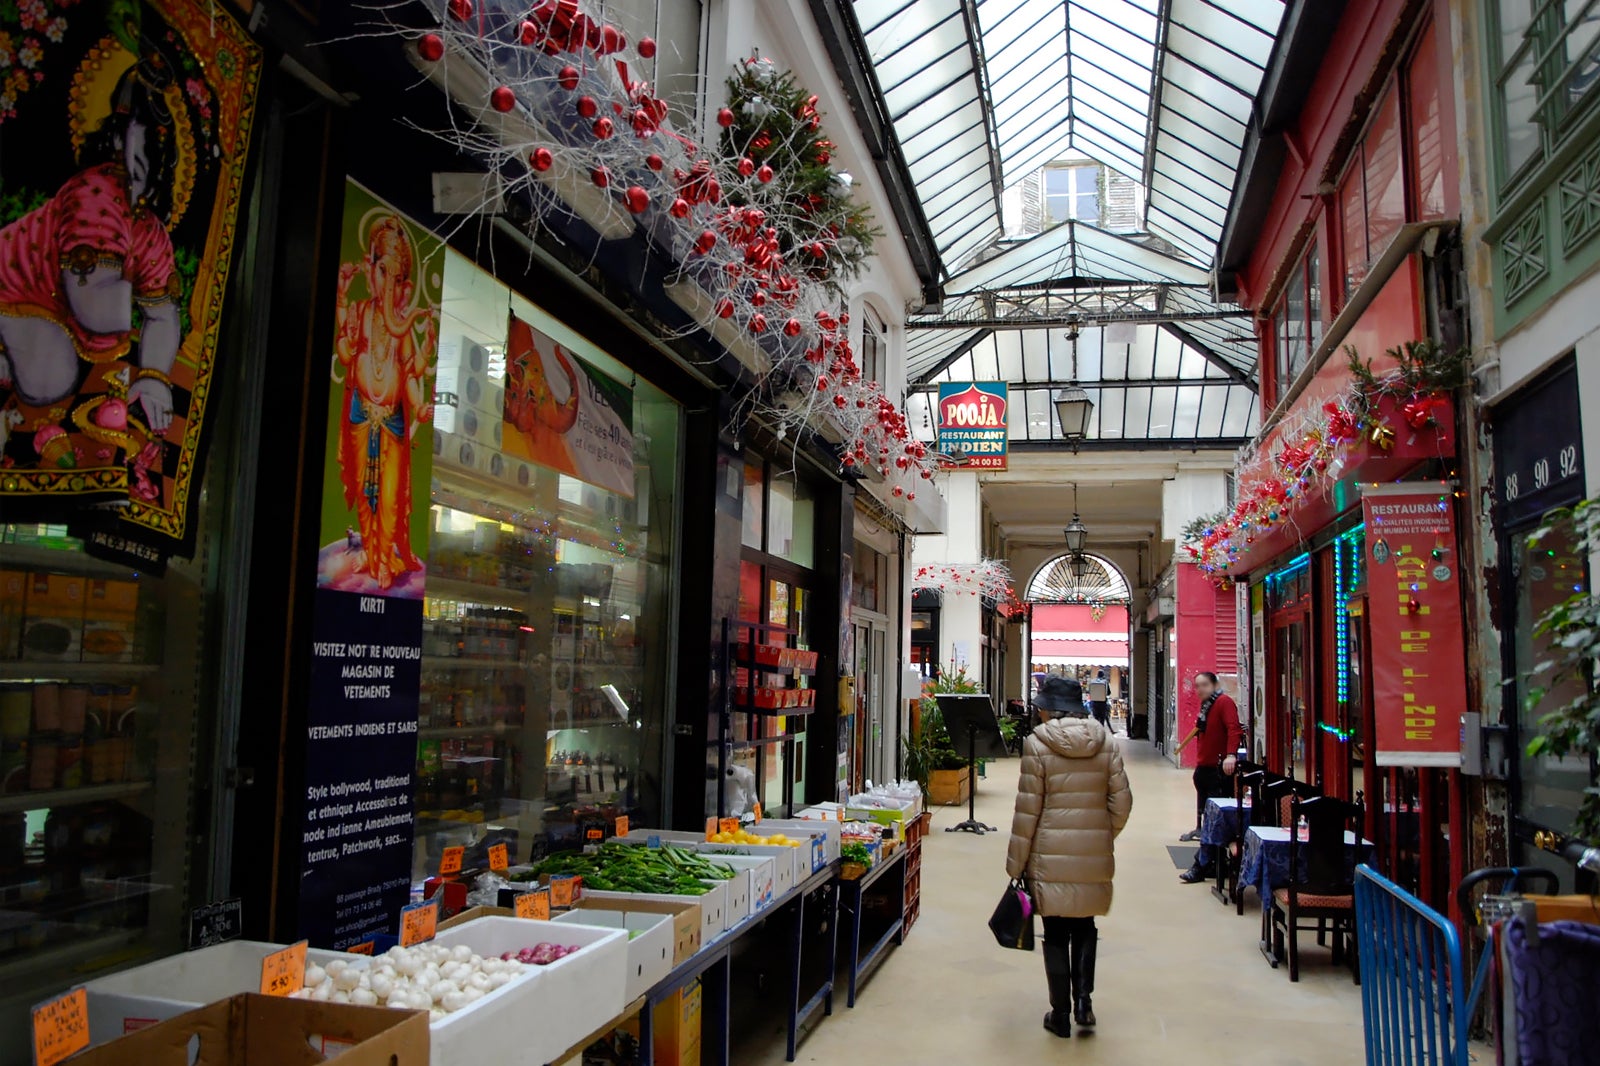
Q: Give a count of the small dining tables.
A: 2